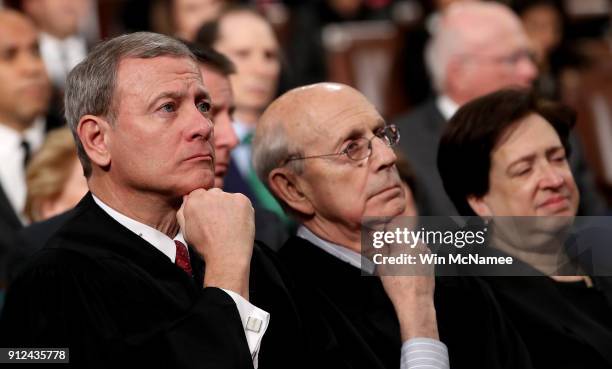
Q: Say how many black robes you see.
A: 3